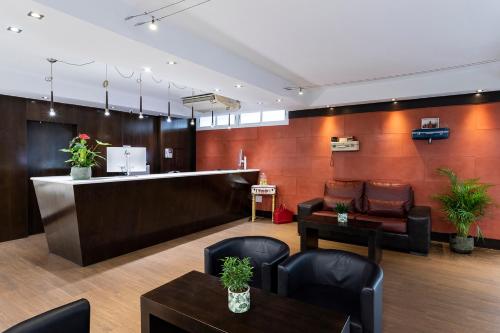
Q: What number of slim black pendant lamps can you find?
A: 7